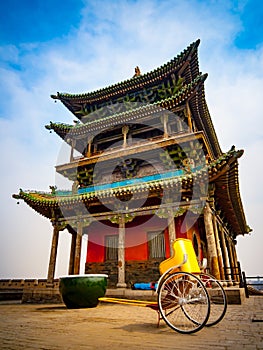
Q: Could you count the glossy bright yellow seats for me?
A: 1